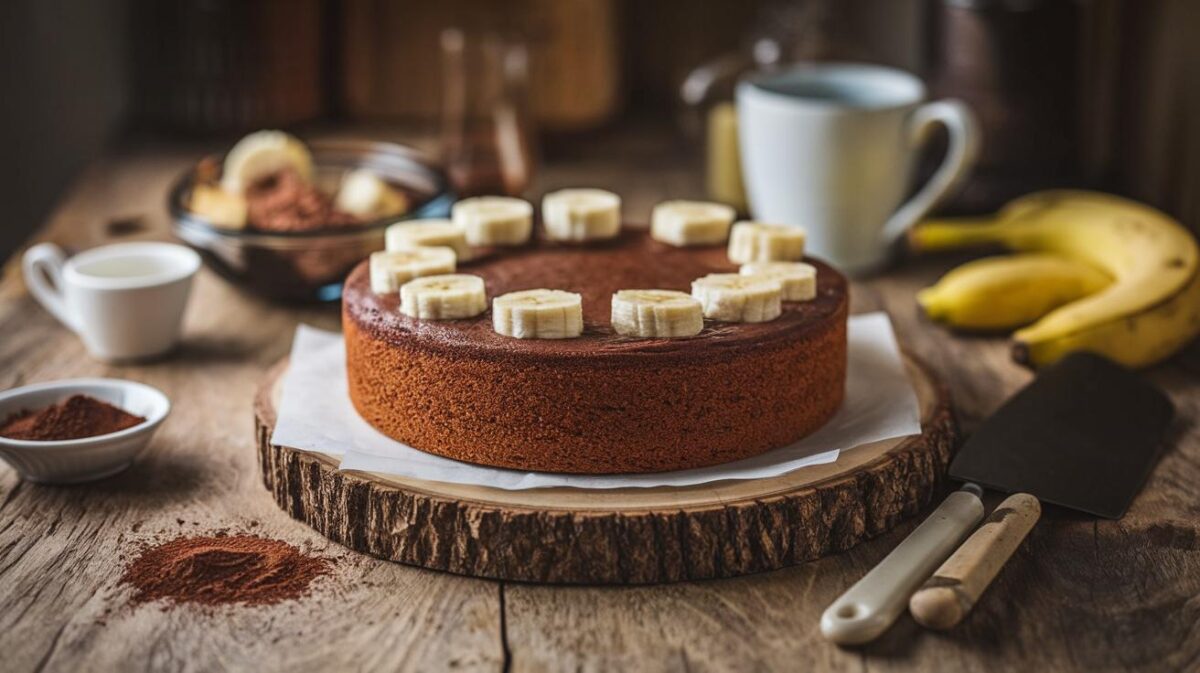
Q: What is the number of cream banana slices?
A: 11